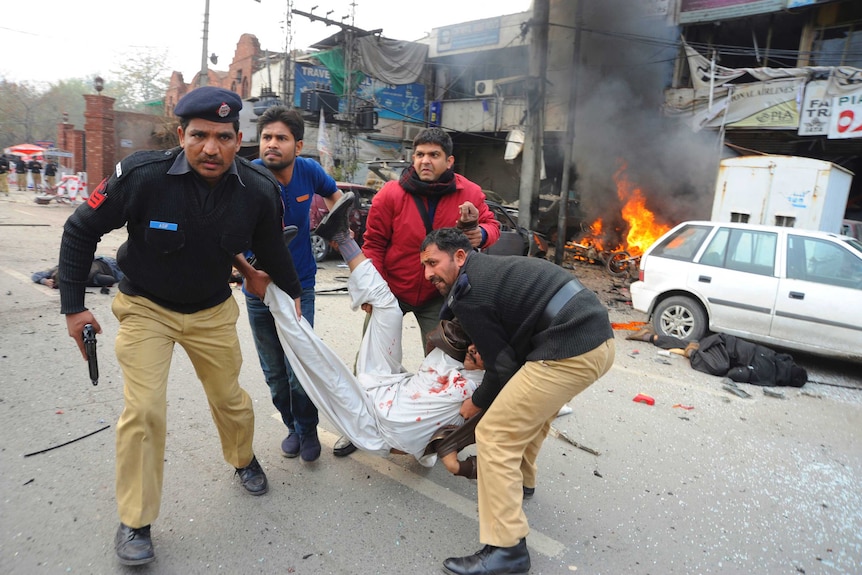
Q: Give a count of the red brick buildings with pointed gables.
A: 1